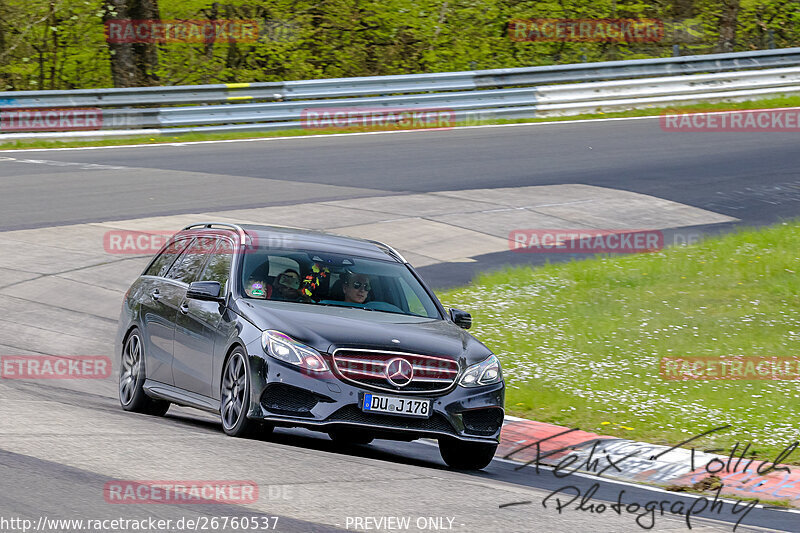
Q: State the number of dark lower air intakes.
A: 3